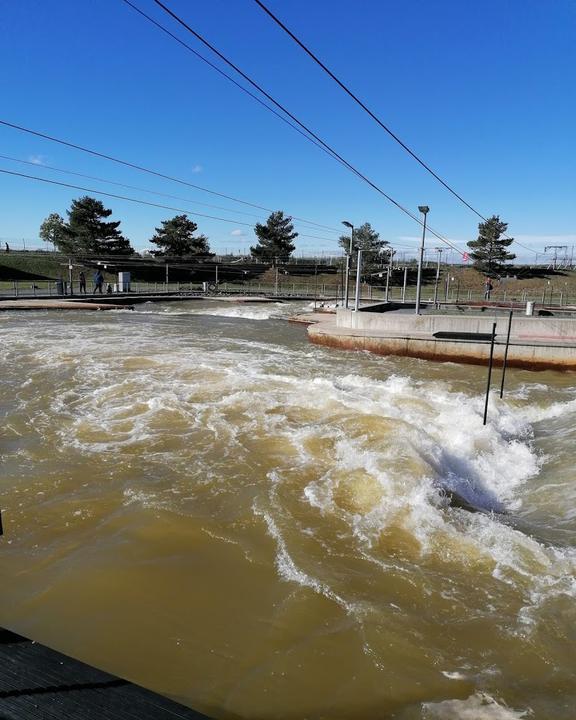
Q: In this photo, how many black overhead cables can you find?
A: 6